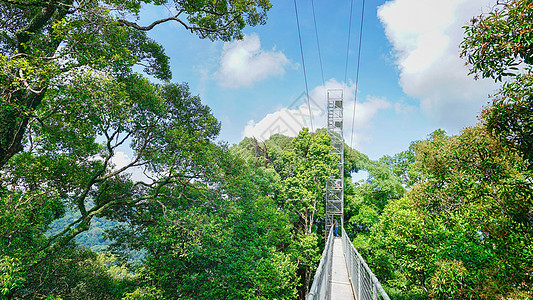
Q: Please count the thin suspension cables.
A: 4